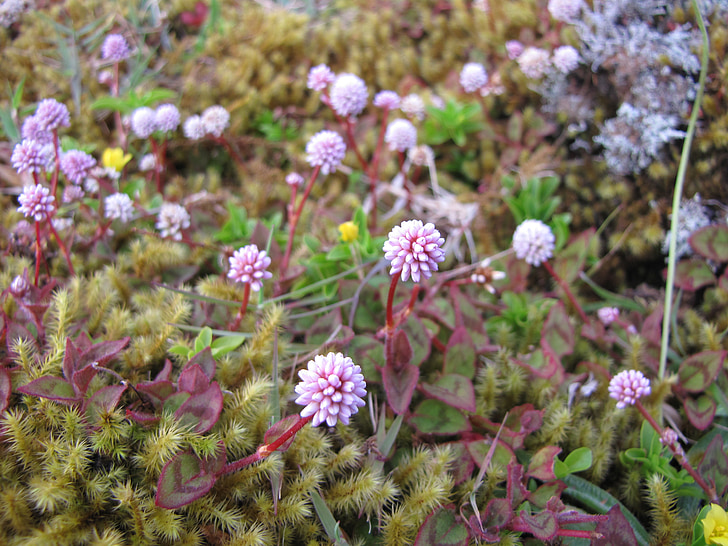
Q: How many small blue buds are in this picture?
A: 0